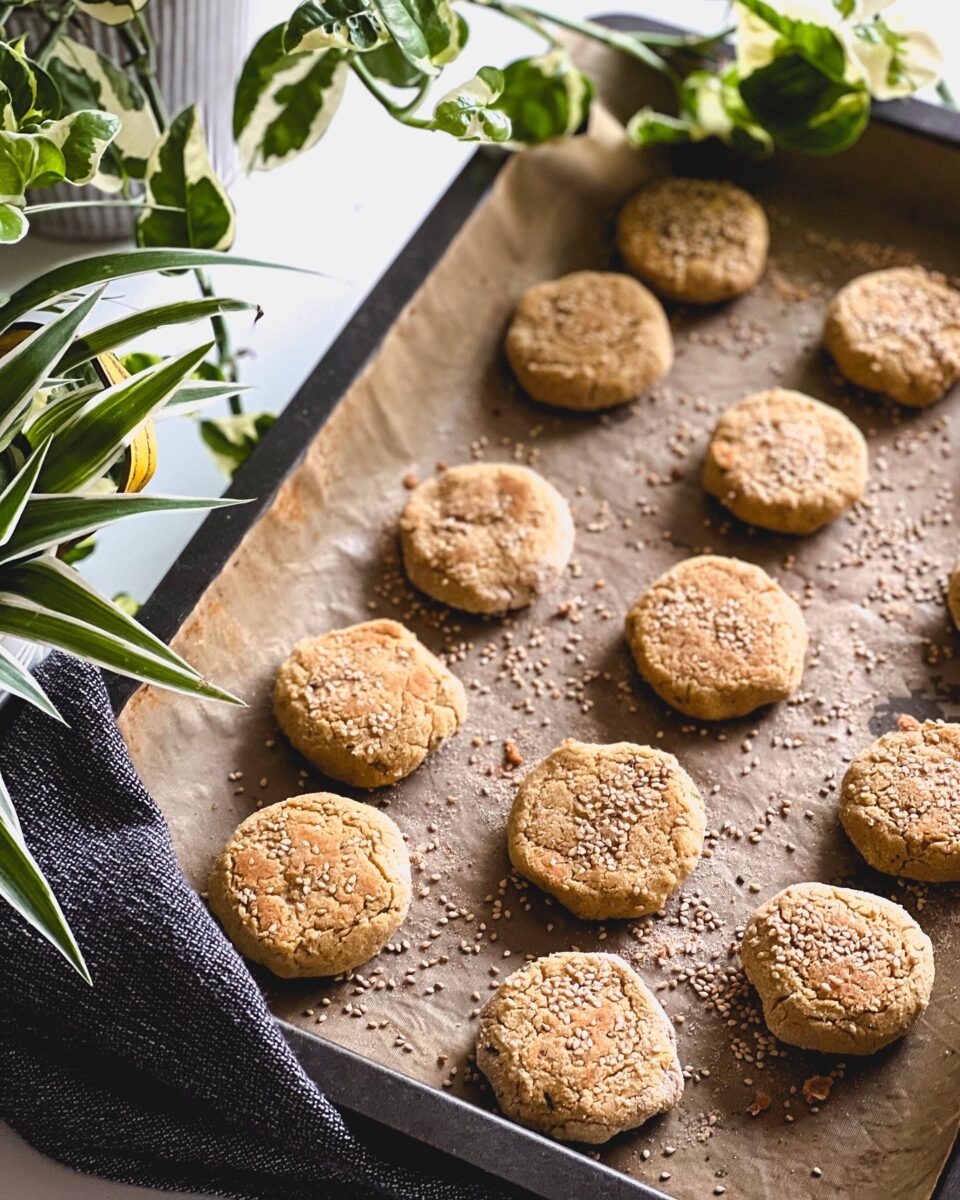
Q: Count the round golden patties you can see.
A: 13